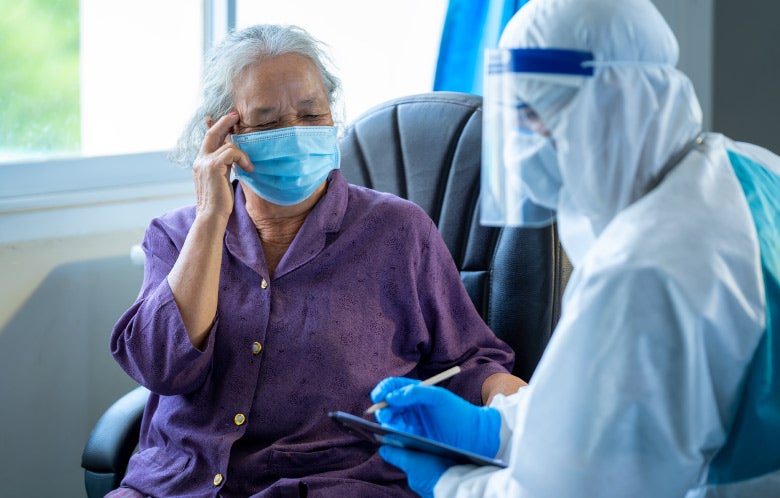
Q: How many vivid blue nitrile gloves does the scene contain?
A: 2